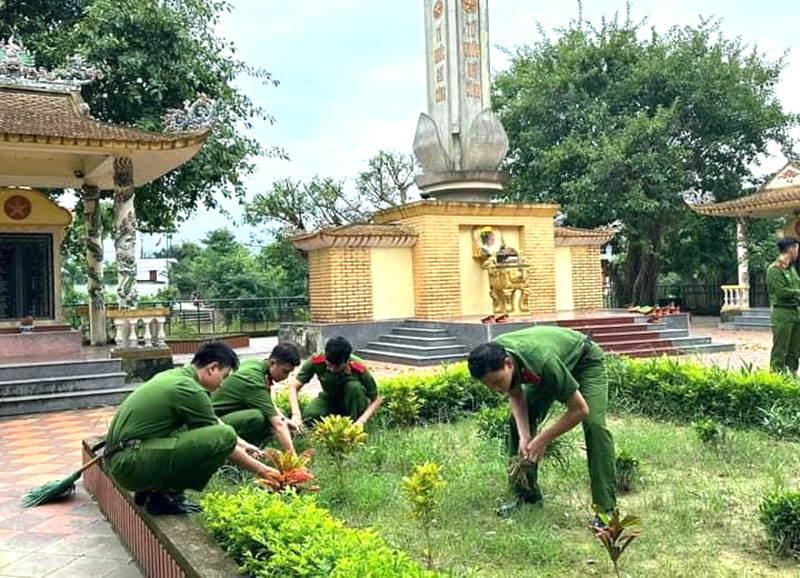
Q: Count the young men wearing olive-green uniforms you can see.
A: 5